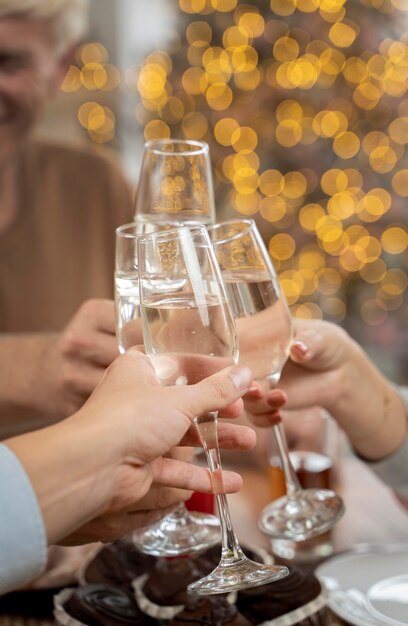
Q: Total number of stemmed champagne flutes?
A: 4